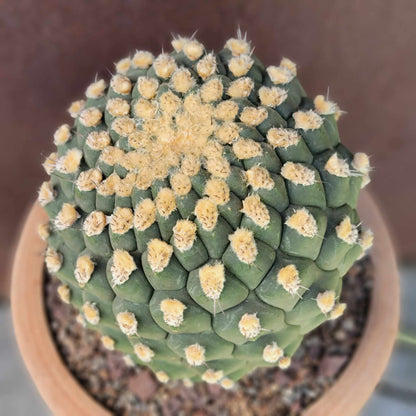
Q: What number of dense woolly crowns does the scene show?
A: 1